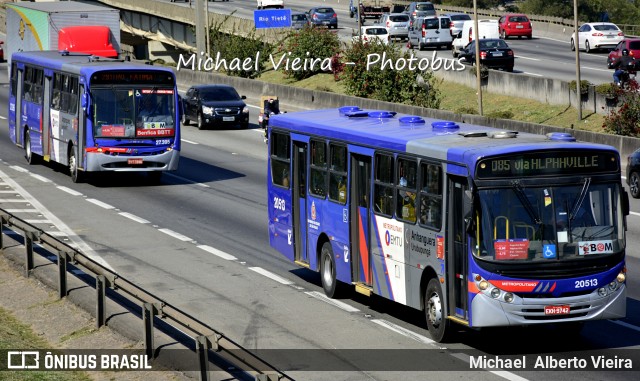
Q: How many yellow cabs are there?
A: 0